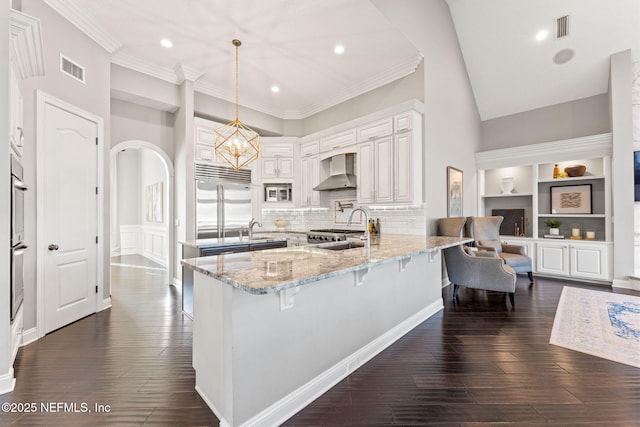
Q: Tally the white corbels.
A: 4